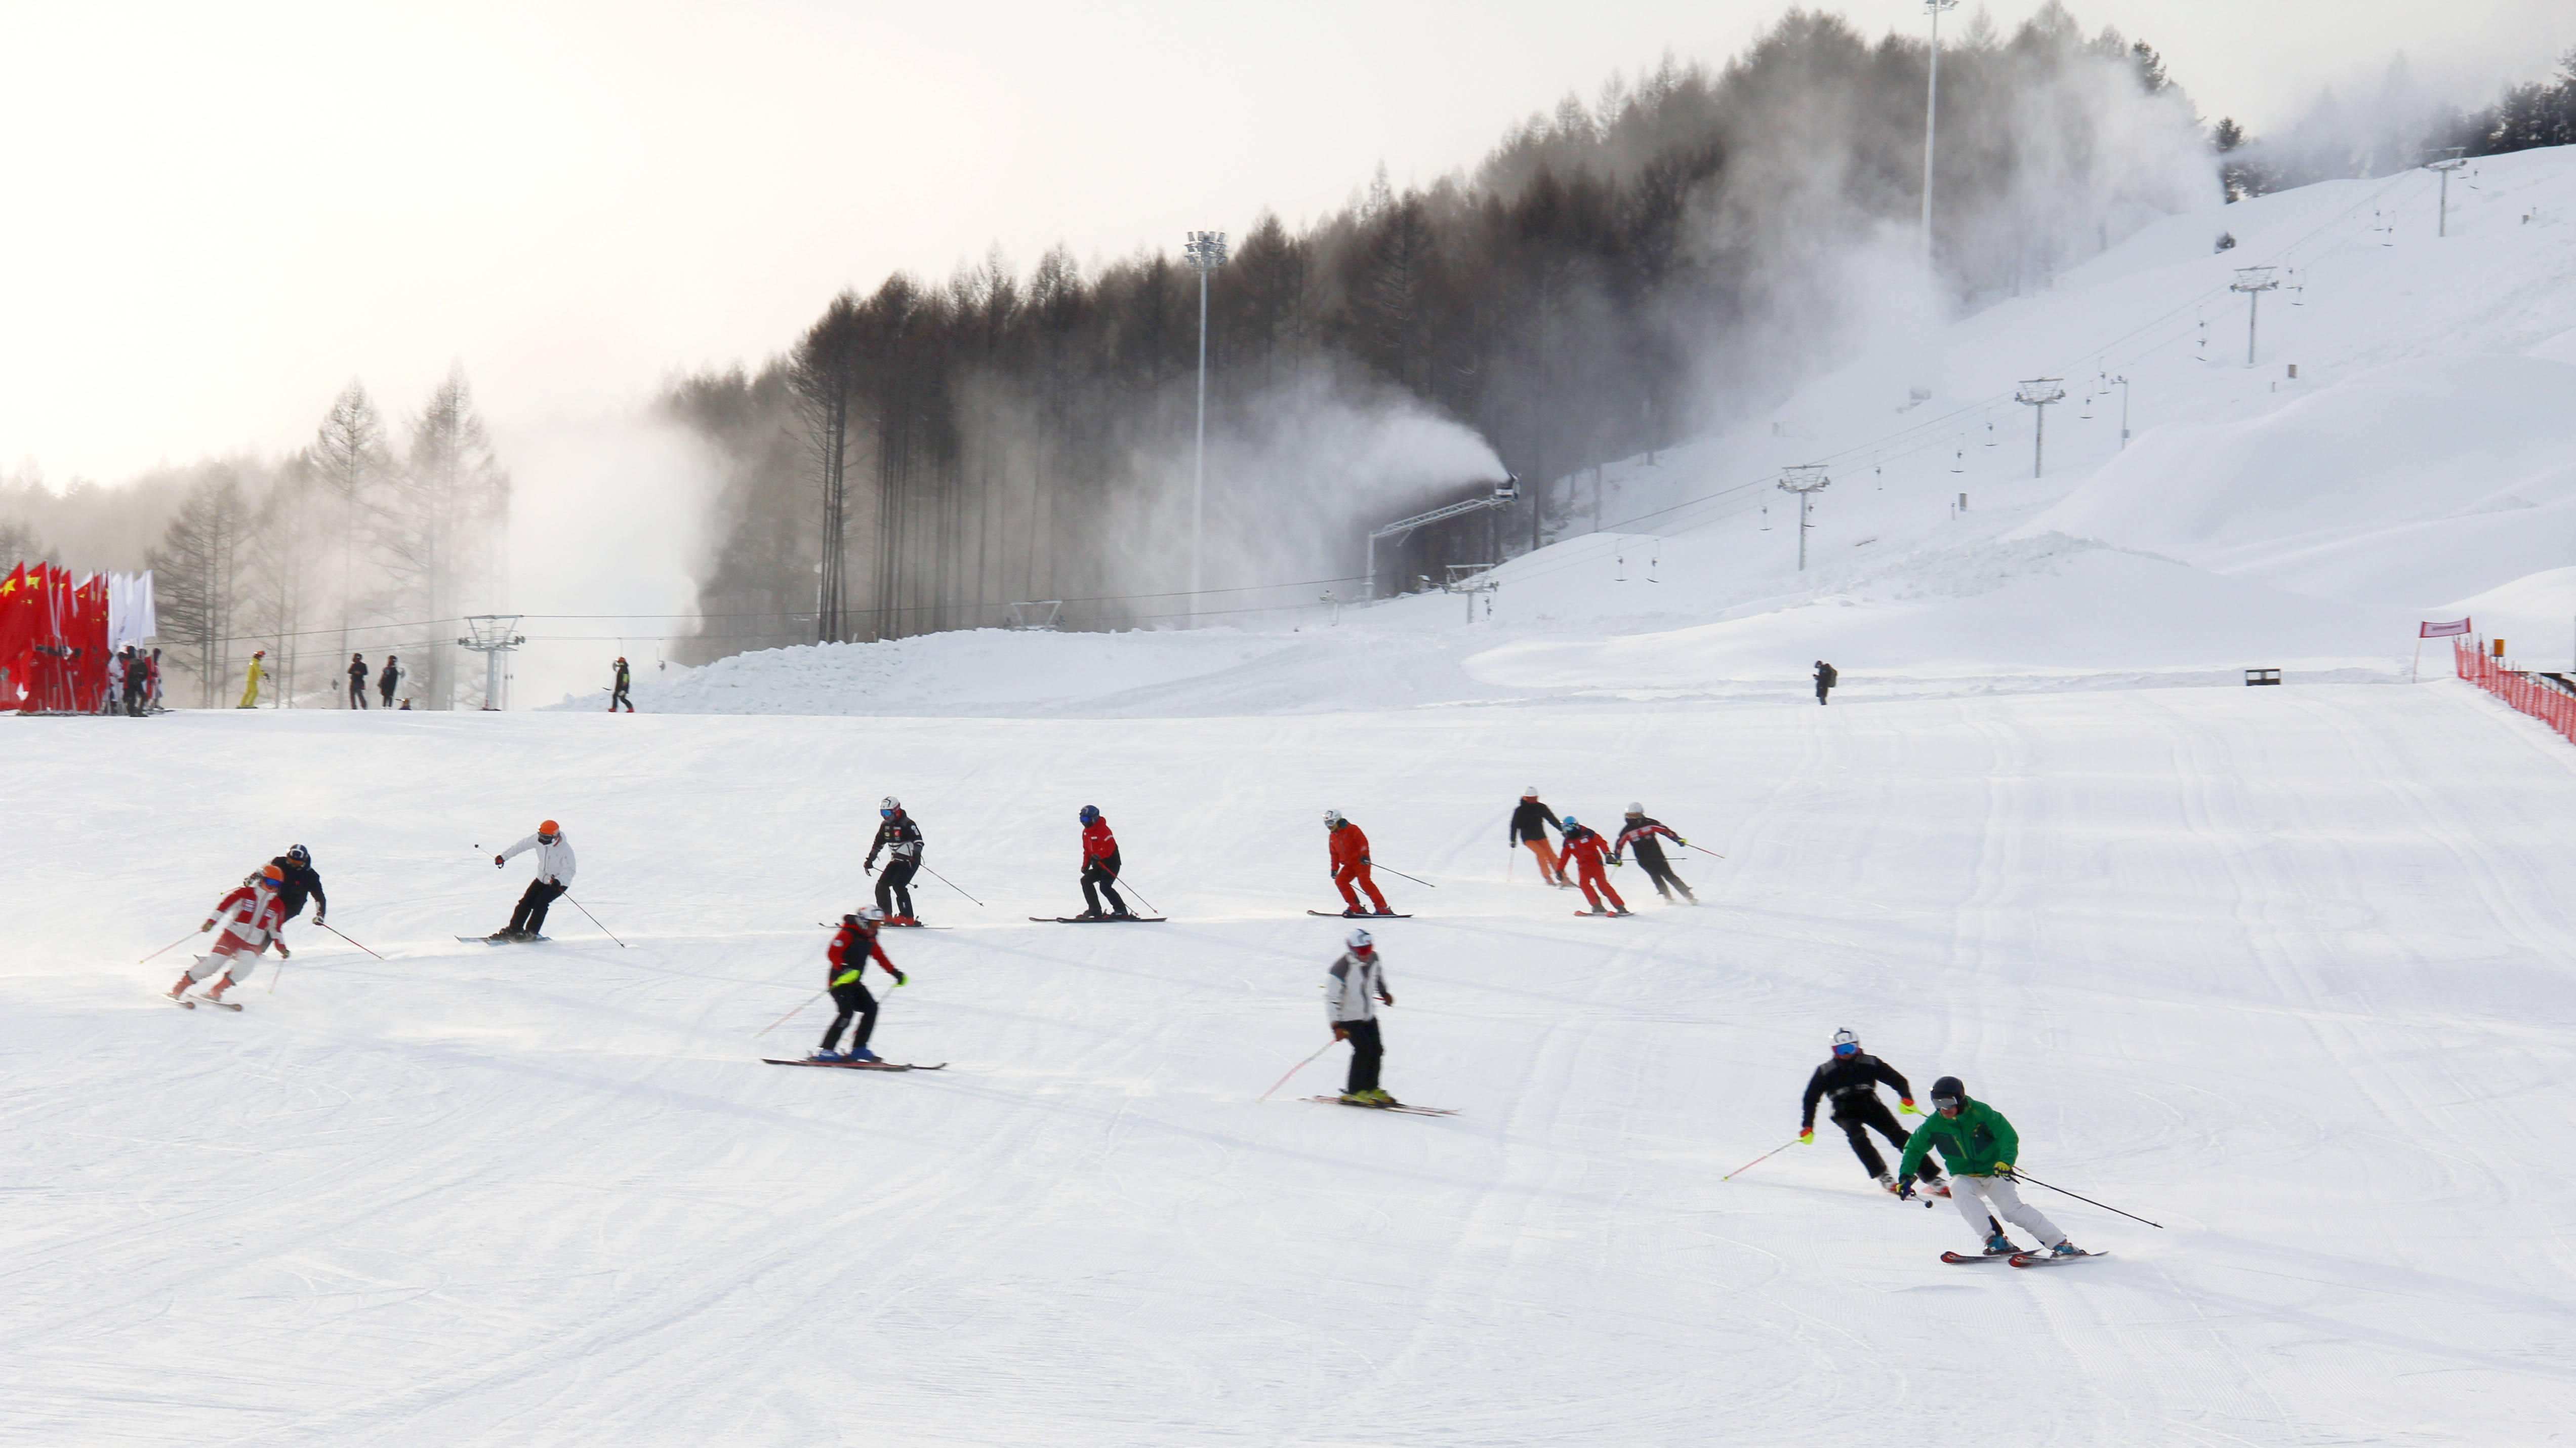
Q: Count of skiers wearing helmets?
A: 13